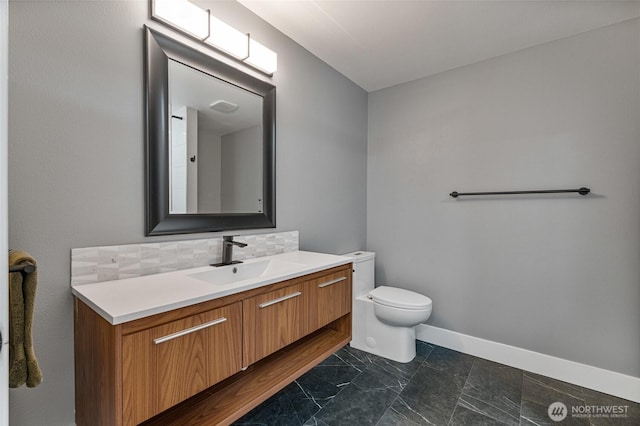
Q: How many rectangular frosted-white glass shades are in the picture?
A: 3